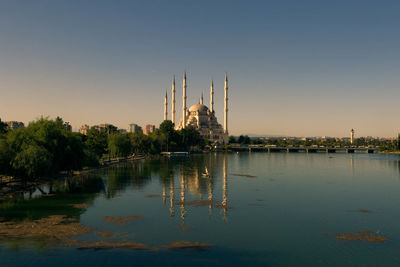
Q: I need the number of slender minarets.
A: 6